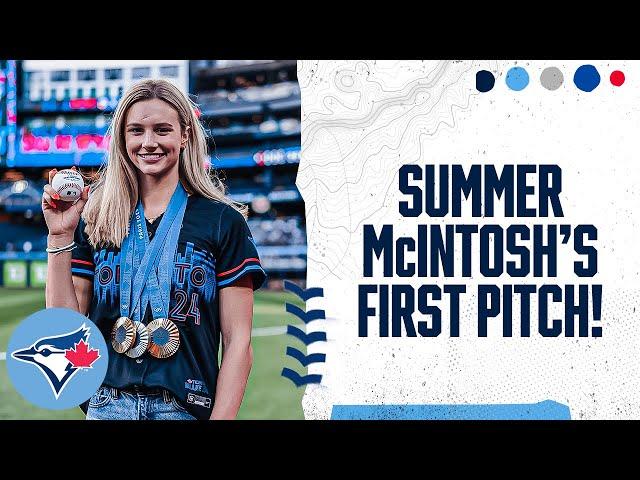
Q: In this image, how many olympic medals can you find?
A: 3